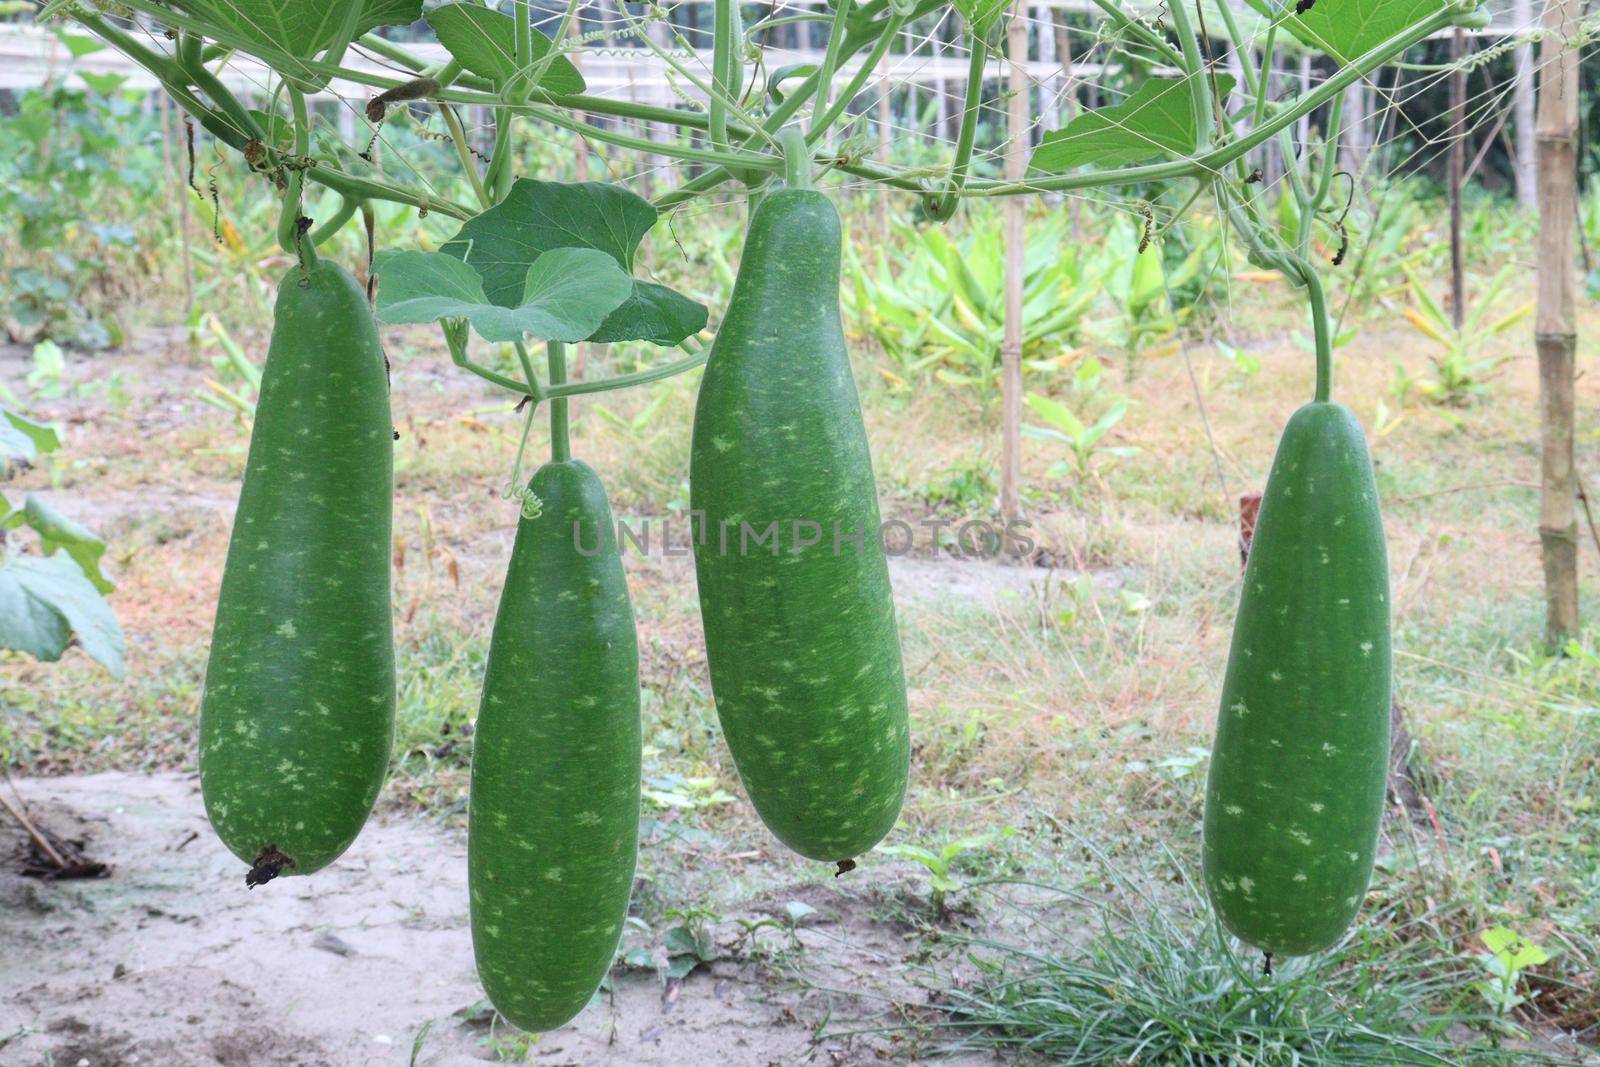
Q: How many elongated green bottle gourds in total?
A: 4